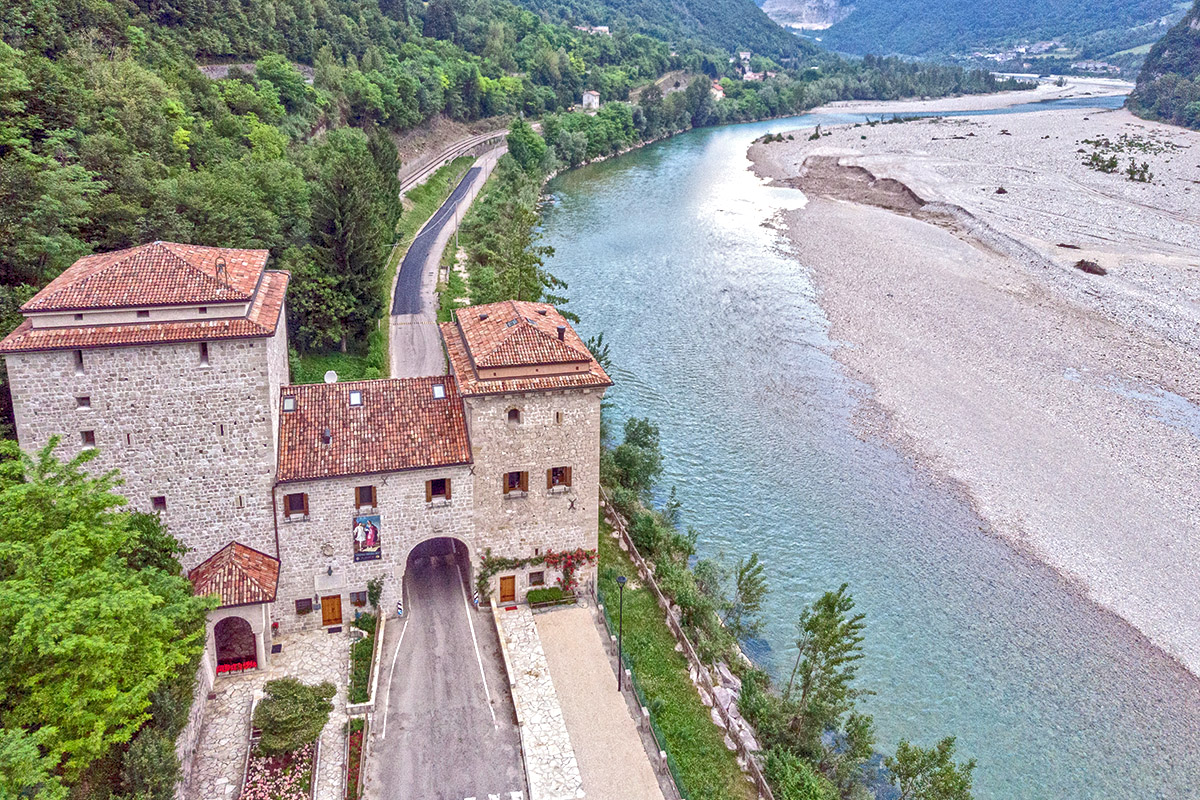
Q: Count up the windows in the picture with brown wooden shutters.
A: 5